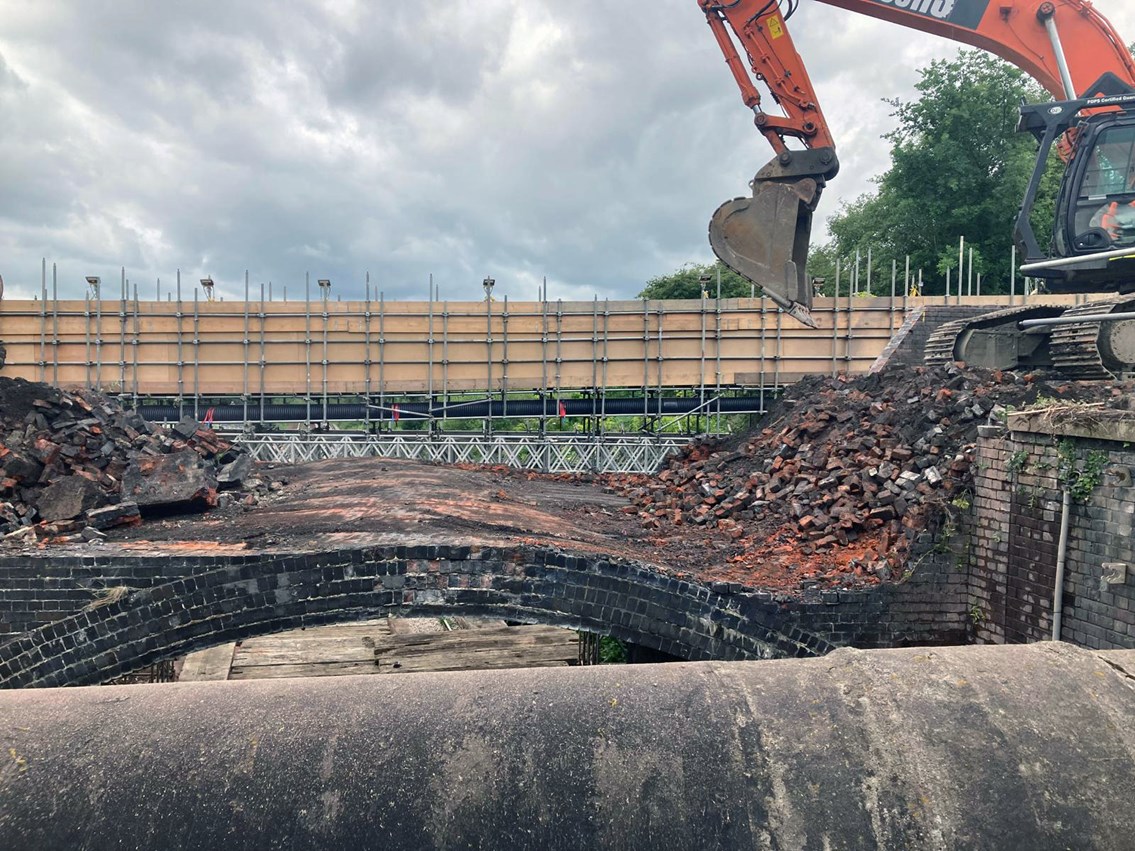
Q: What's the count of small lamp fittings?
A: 6